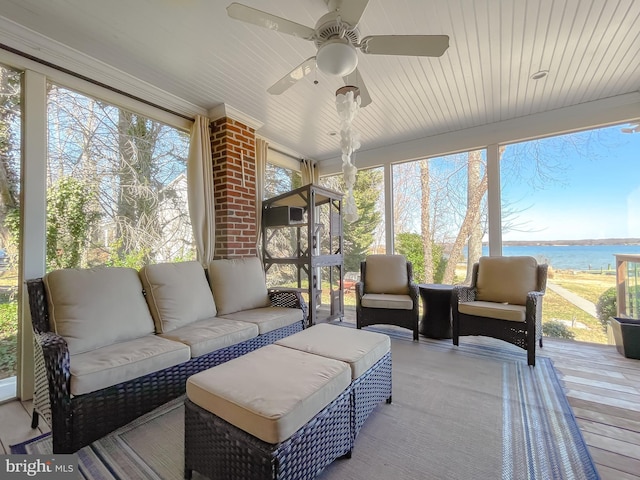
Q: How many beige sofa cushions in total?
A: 6